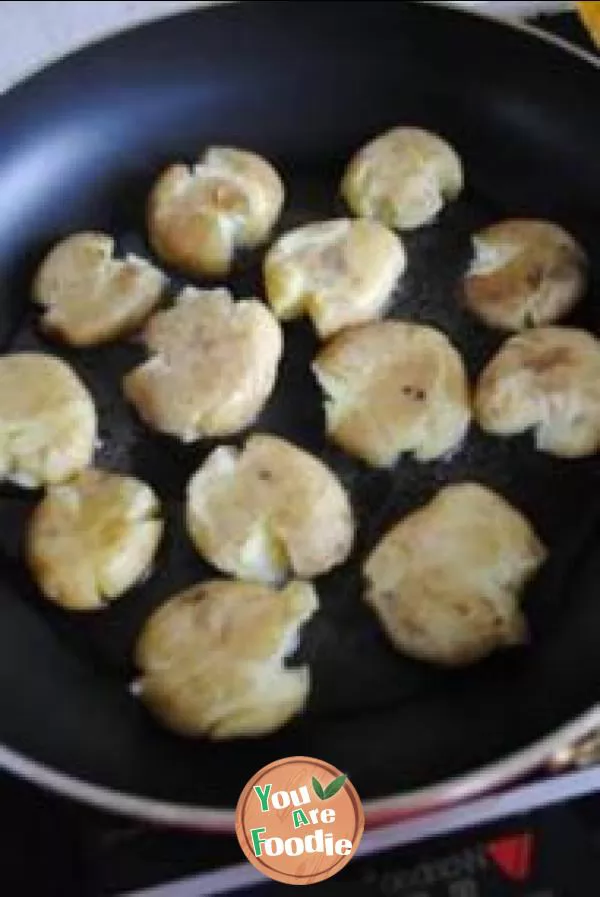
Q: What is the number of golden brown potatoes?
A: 13